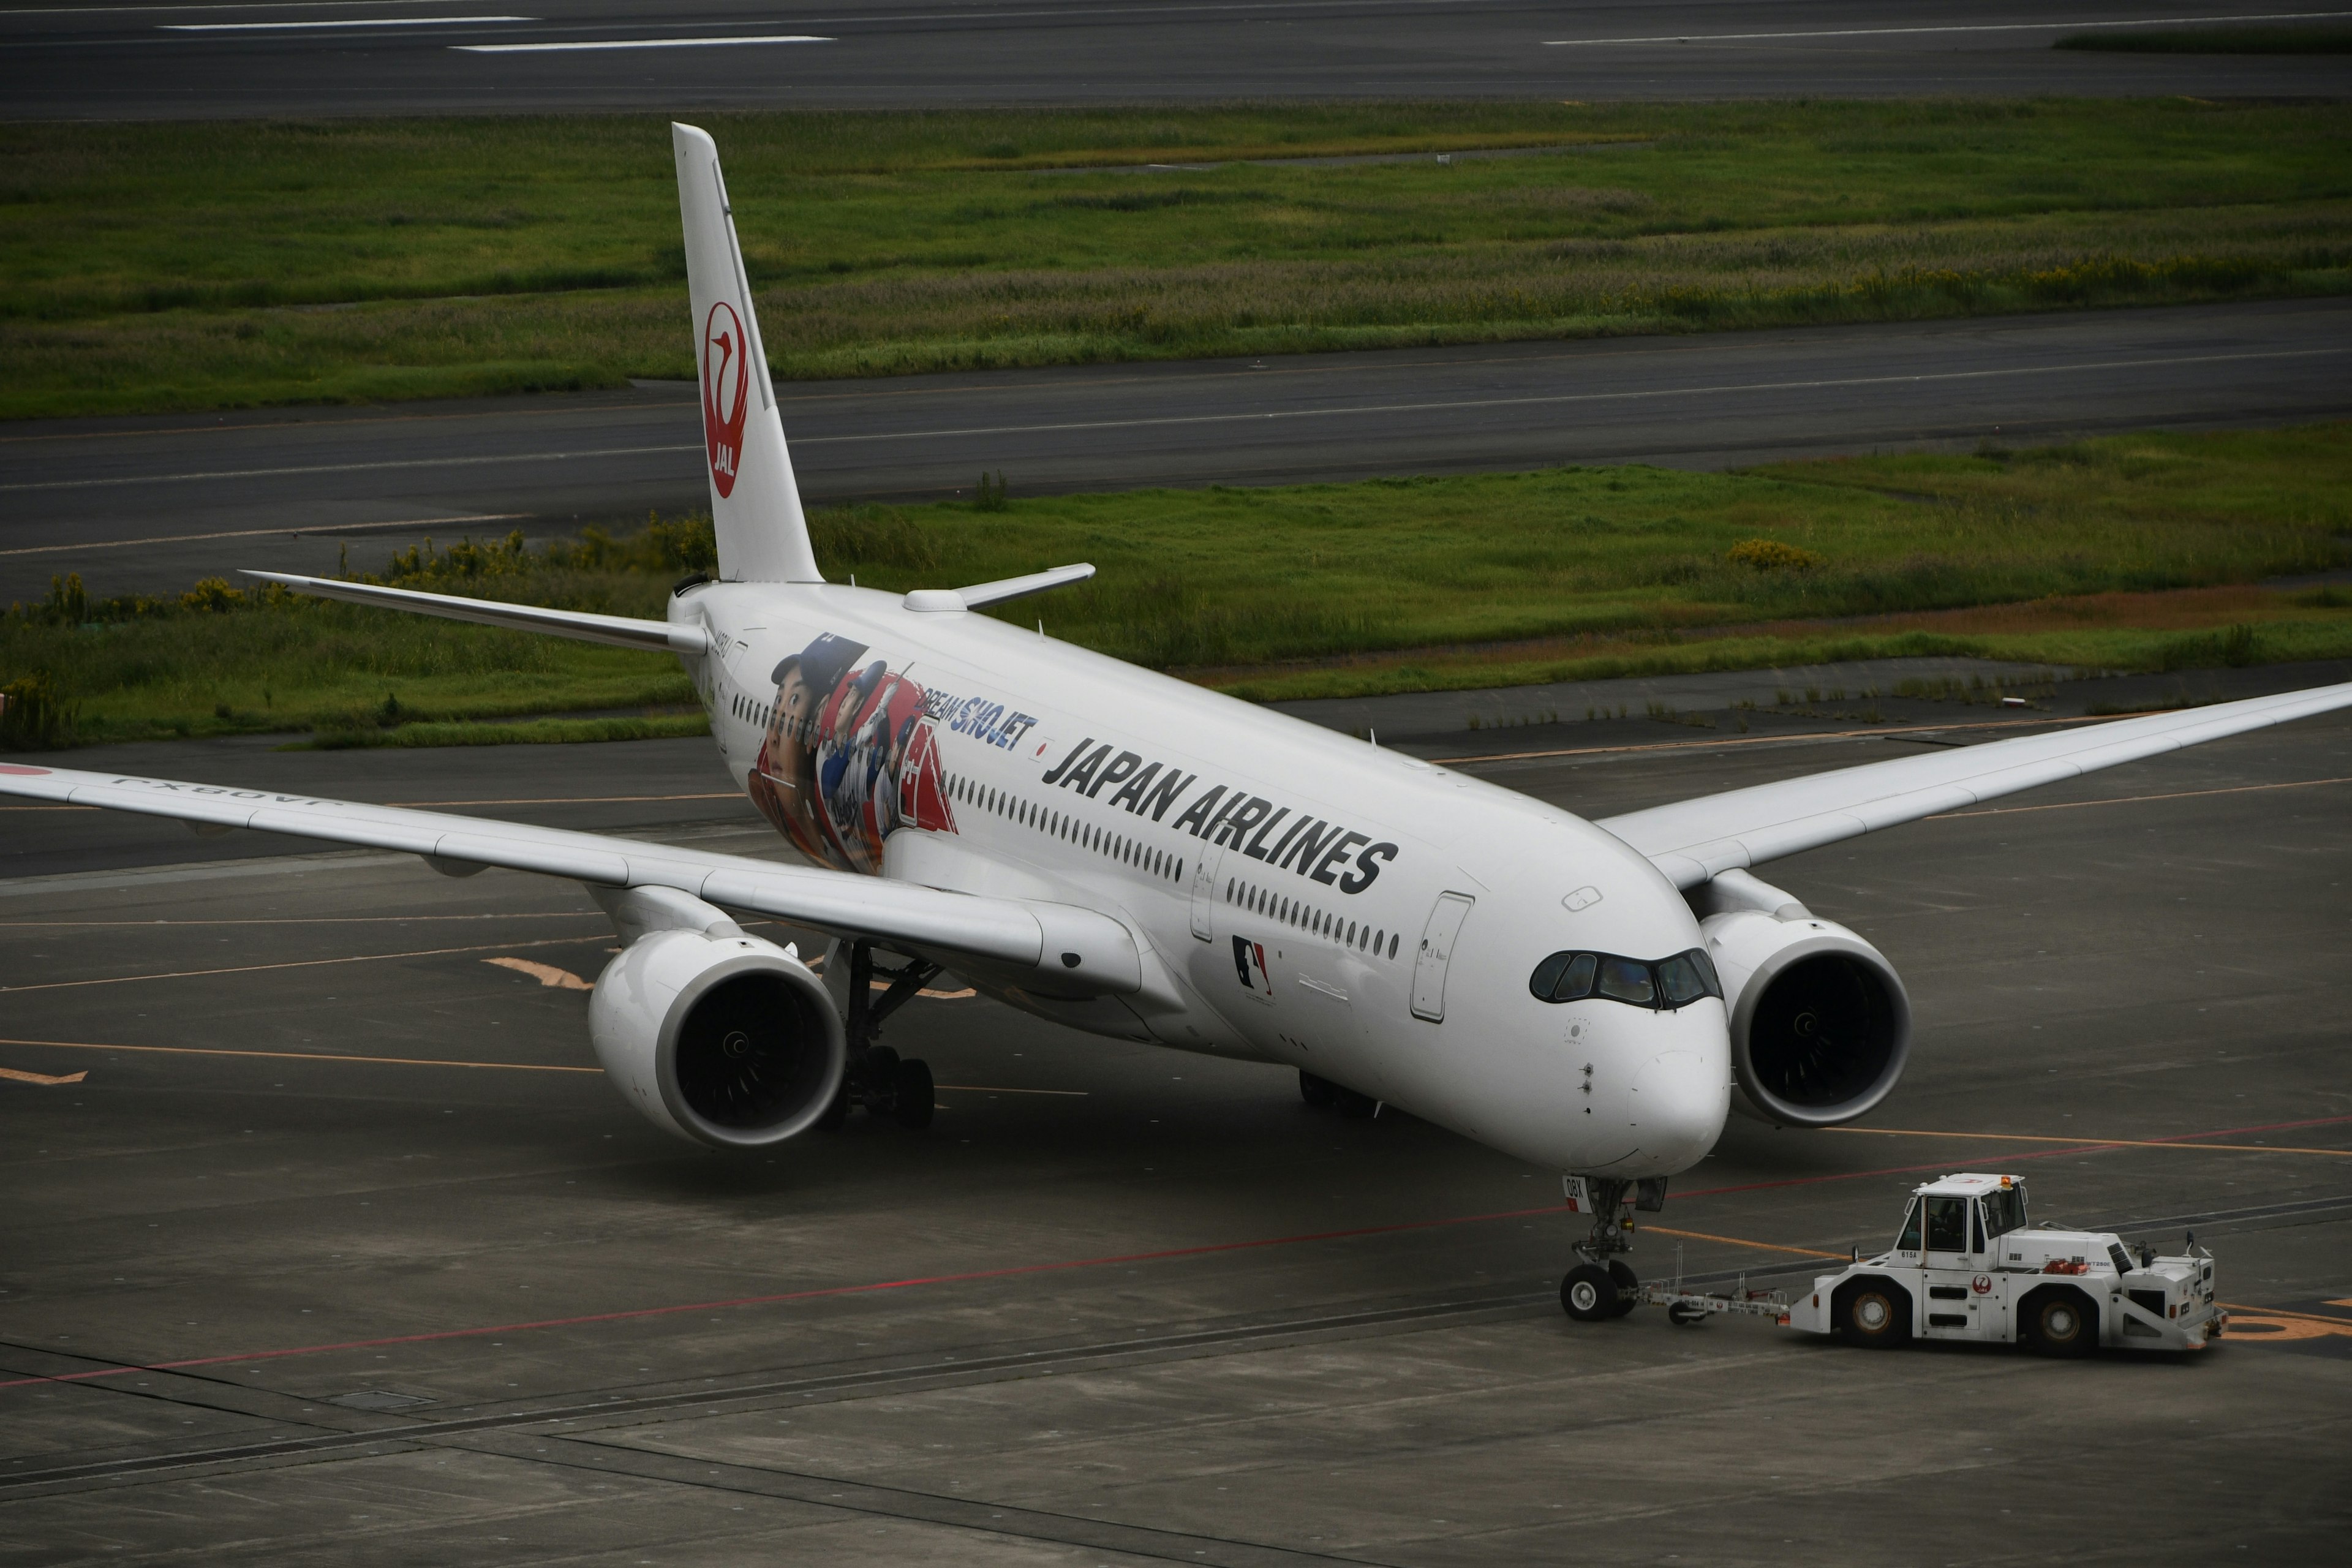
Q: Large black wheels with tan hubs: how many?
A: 2